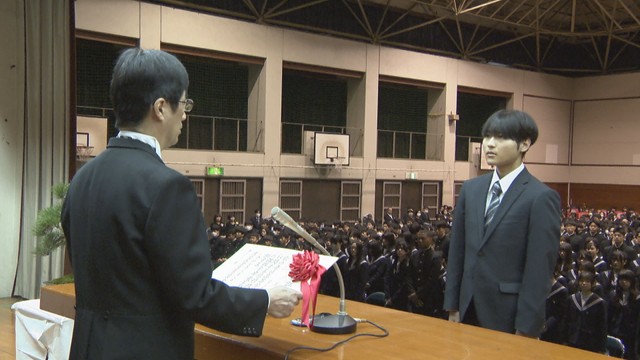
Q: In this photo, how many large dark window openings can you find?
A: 5